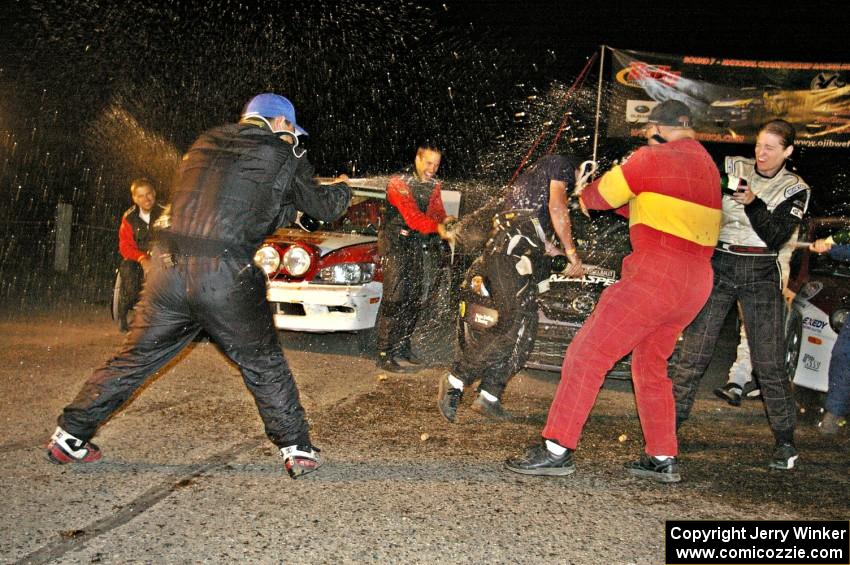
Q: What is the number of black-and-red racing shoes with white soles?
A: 2